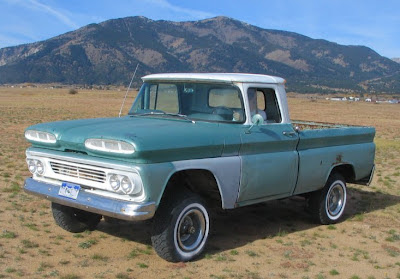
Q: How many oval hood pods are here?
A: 2